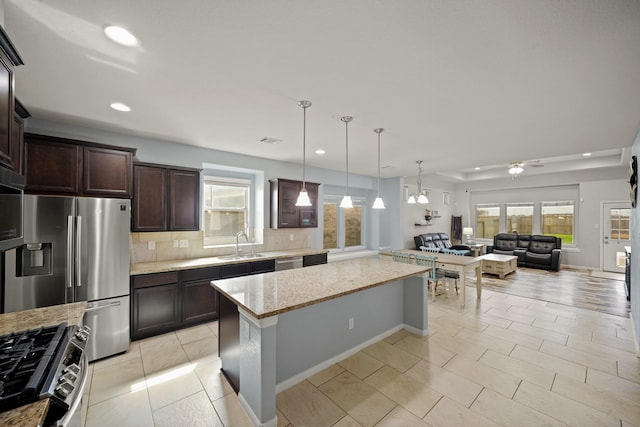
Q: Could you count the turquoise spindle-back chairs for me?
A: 4